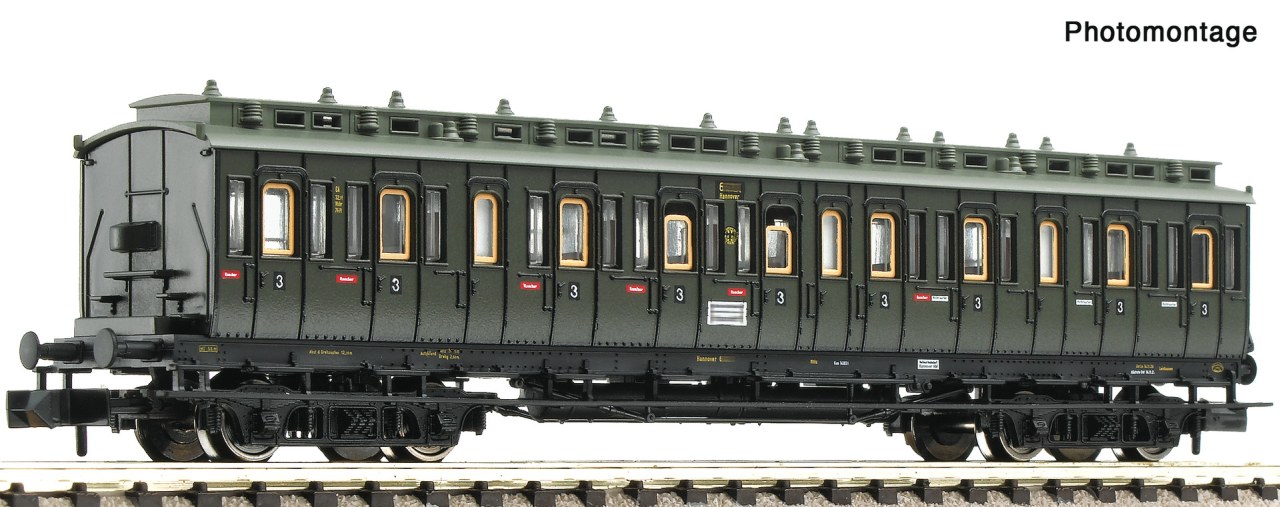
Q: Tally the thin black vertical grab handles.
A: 12